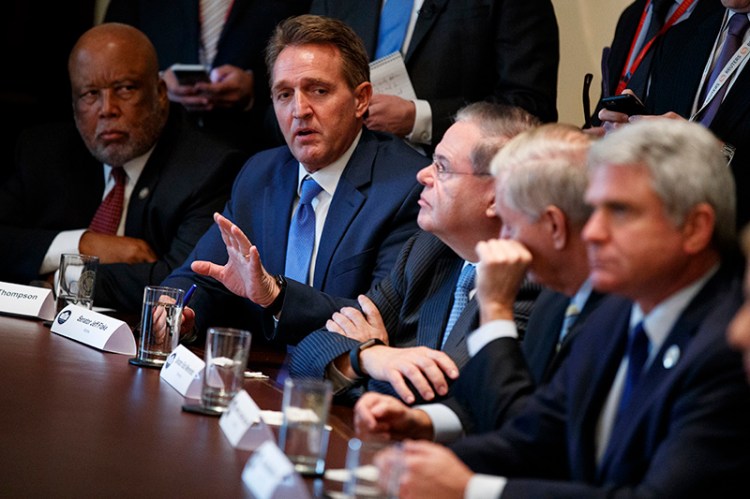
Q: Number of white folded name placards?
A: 5